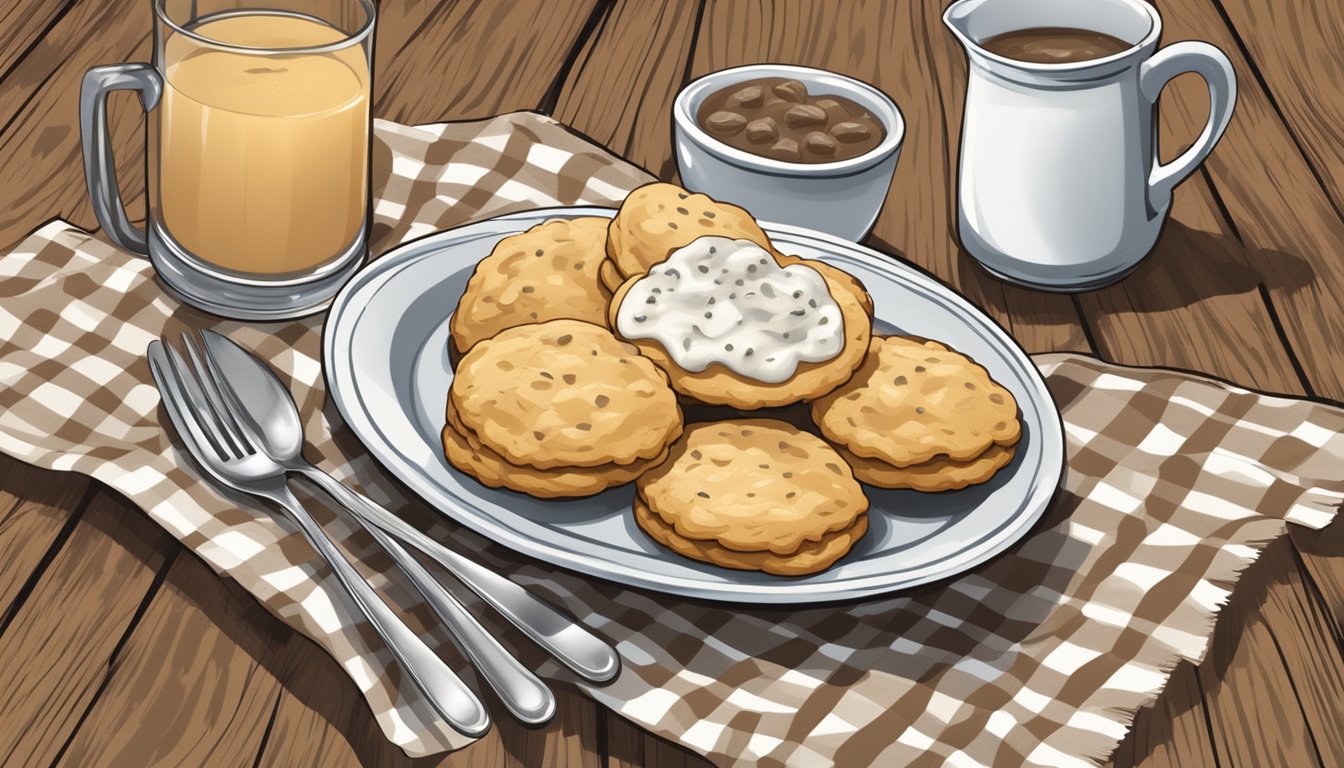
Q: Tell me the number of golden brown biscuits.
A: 6